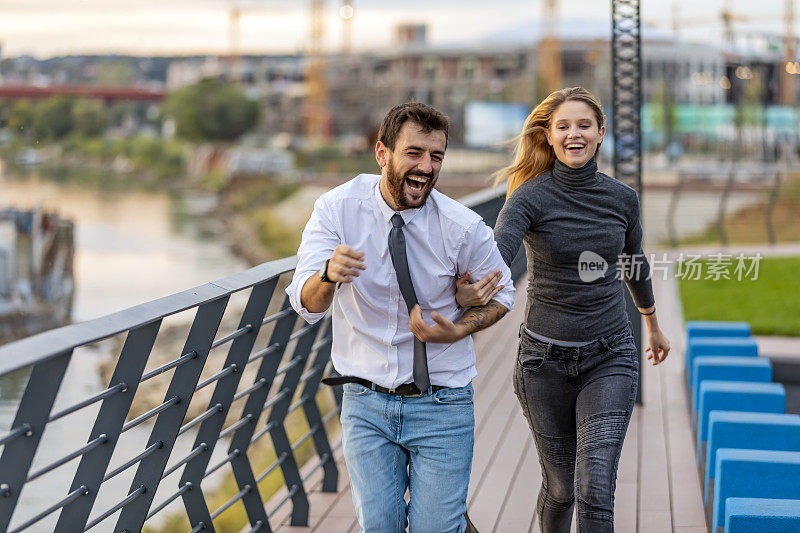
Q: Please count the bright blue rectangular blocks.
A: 7